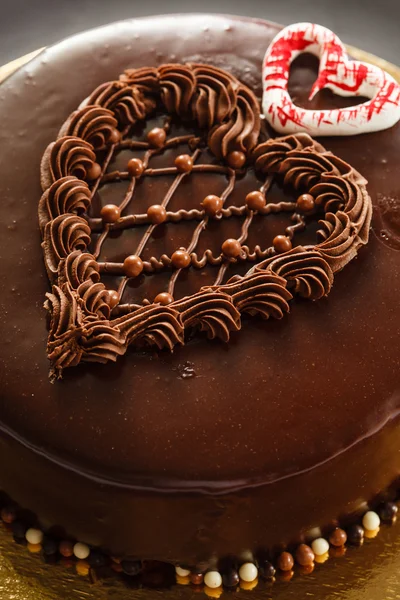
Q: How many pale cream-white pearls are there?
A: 7